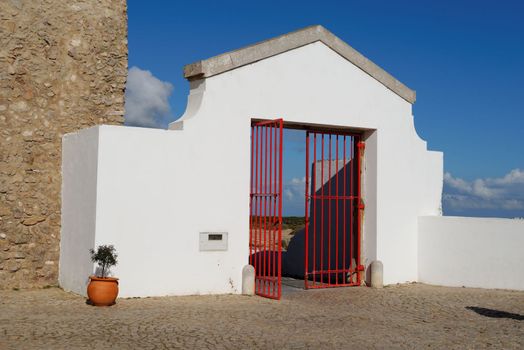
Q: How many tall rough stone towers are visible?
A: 1